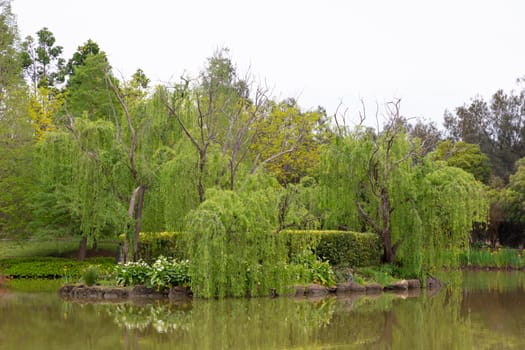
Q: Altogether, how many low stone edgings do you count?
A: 1